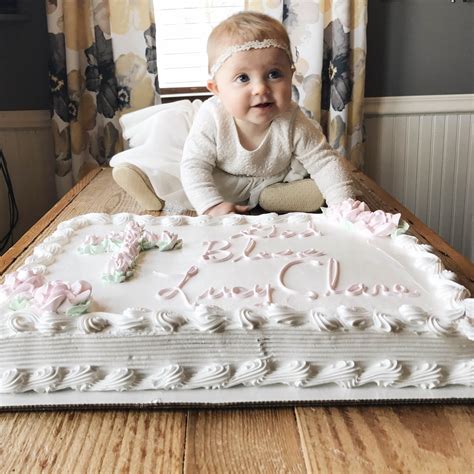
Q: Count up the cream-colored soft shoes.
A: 2